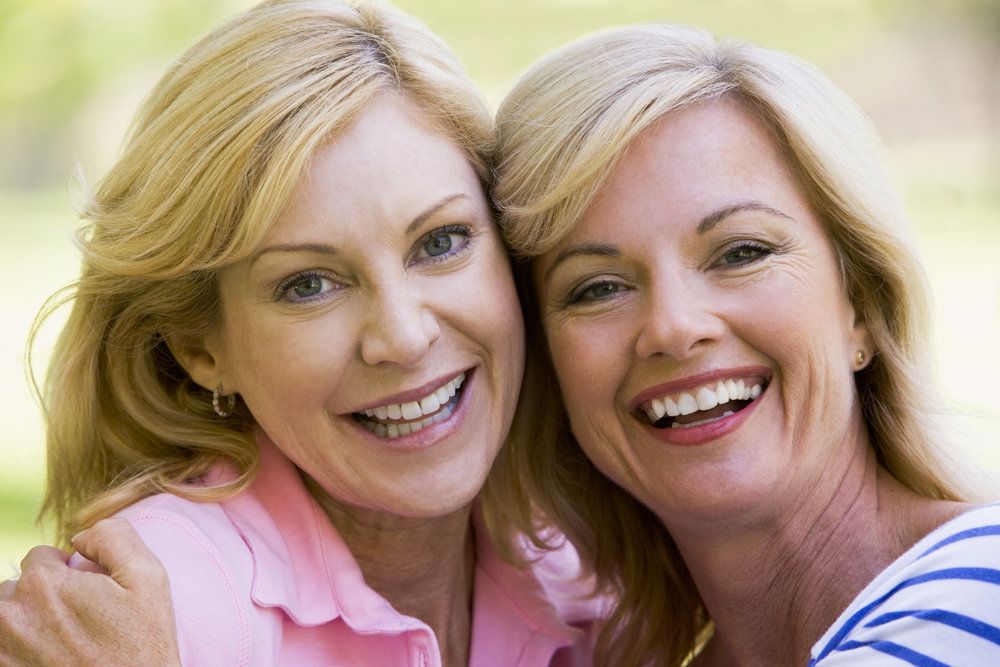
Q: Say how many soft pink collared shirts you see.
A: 1